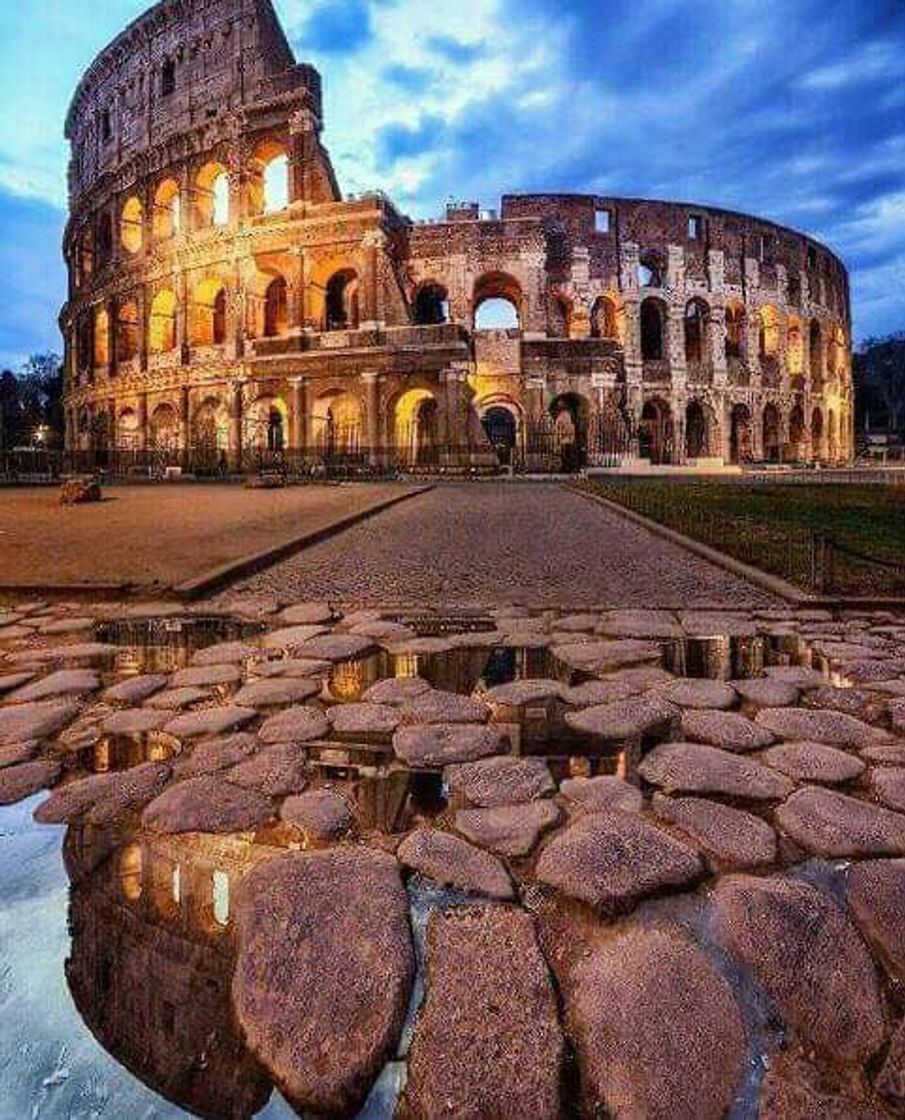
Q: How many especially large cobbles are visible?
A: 4